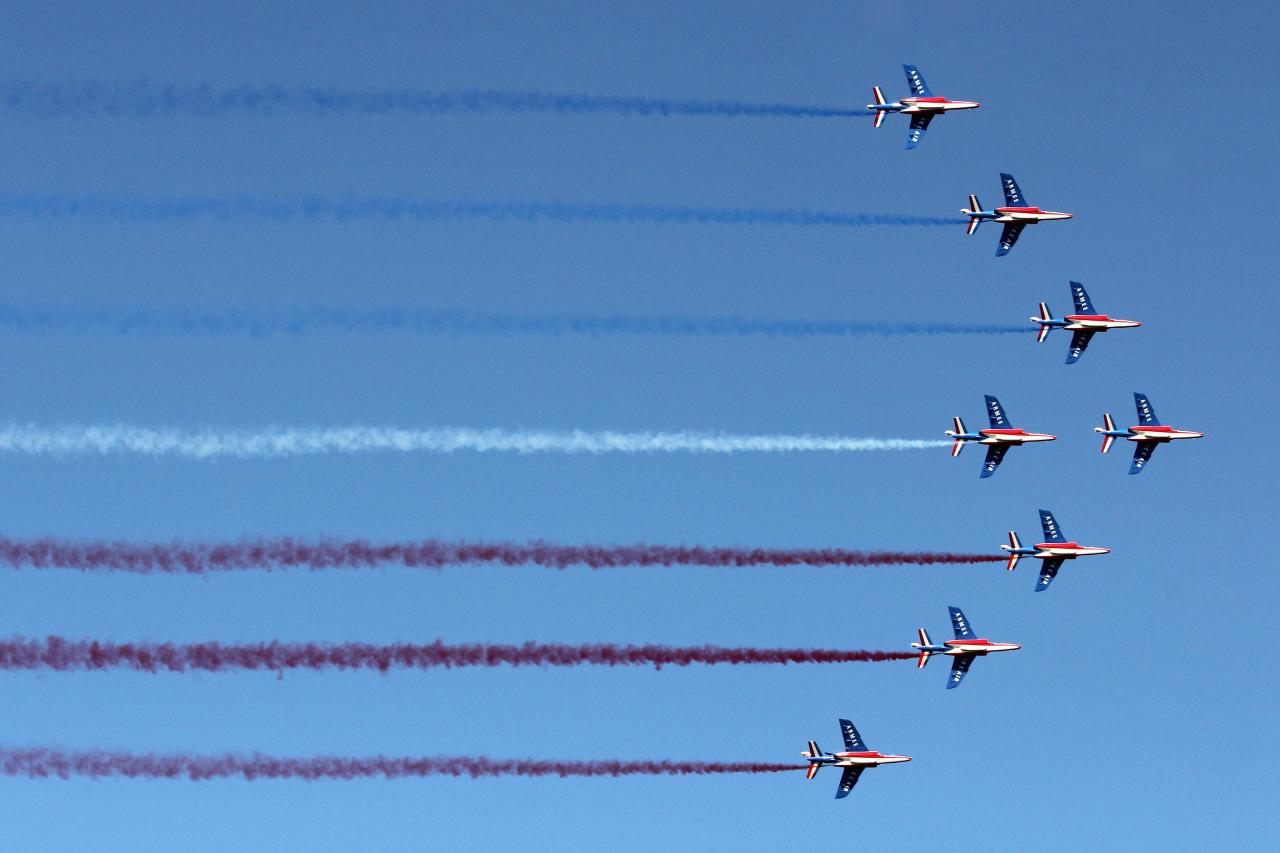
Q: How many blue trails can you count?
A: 3